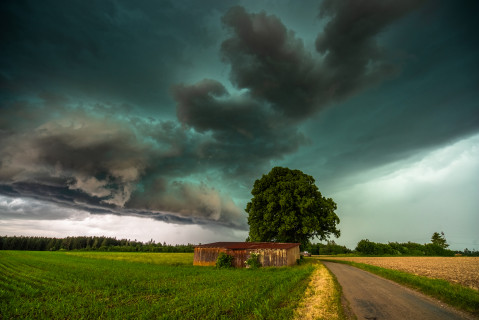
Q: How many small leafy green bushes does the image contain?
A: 2